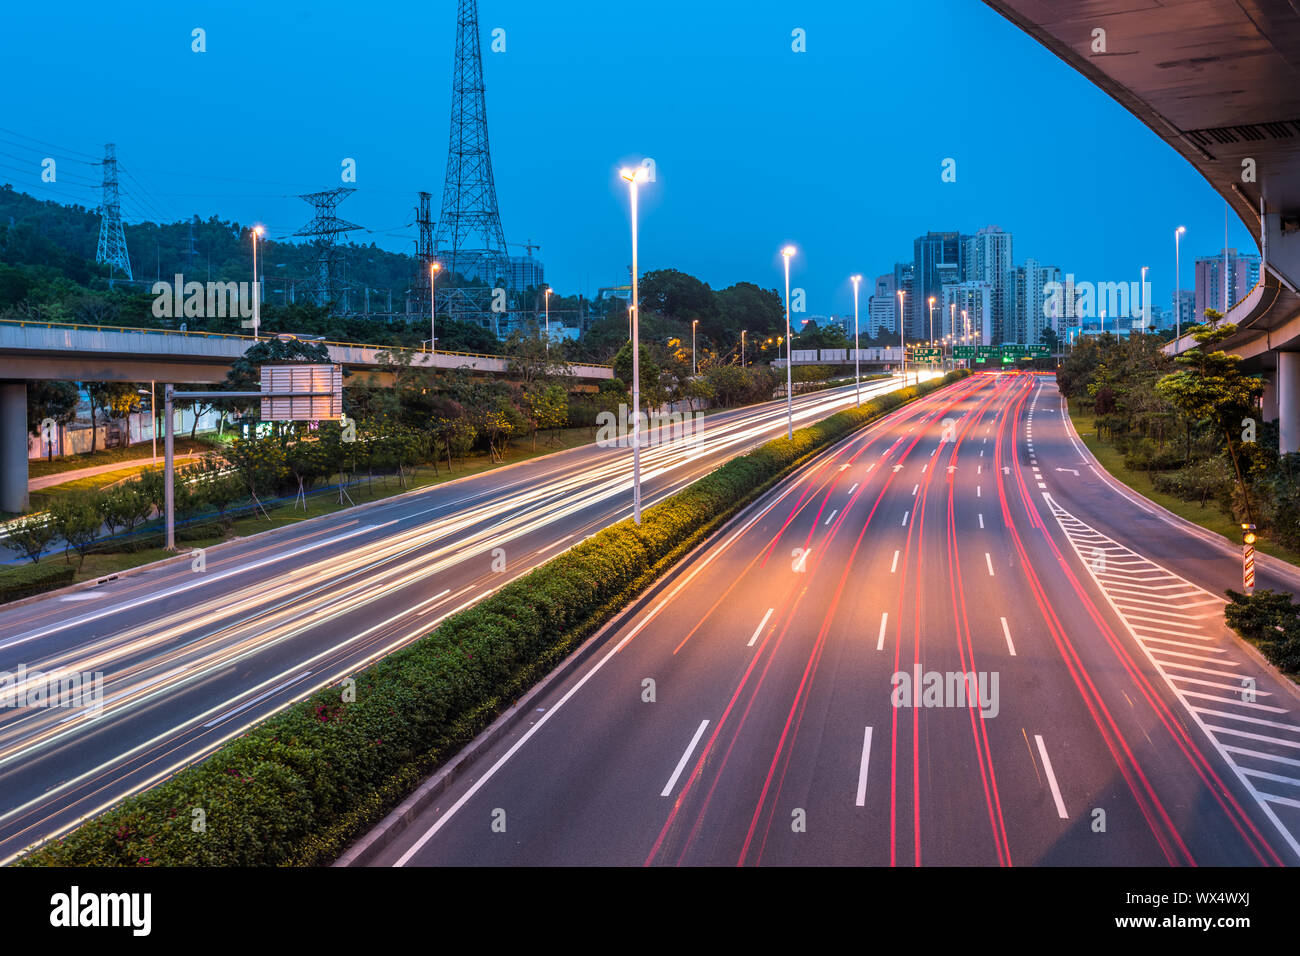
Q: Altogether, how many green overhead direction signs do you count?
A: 5